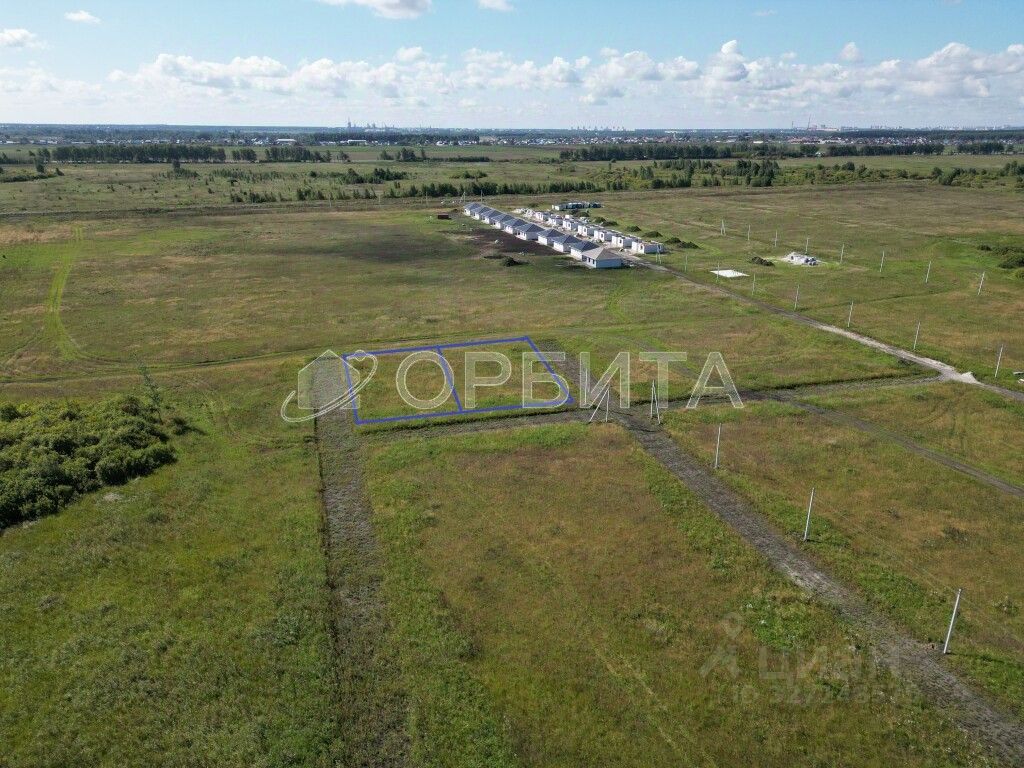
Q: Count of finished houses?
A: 10